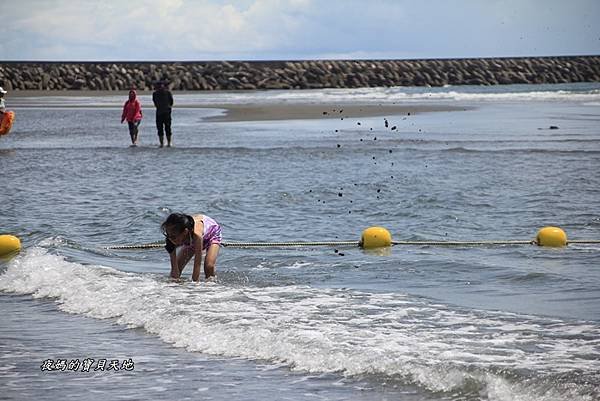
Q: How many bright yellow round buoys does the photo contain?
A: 3